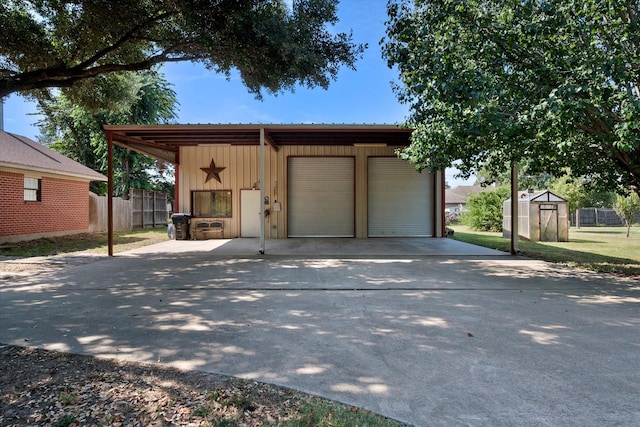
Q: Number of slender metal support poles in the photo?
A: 3